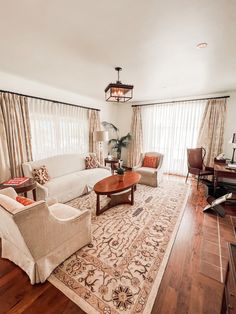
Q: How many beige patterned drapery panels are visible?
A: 4